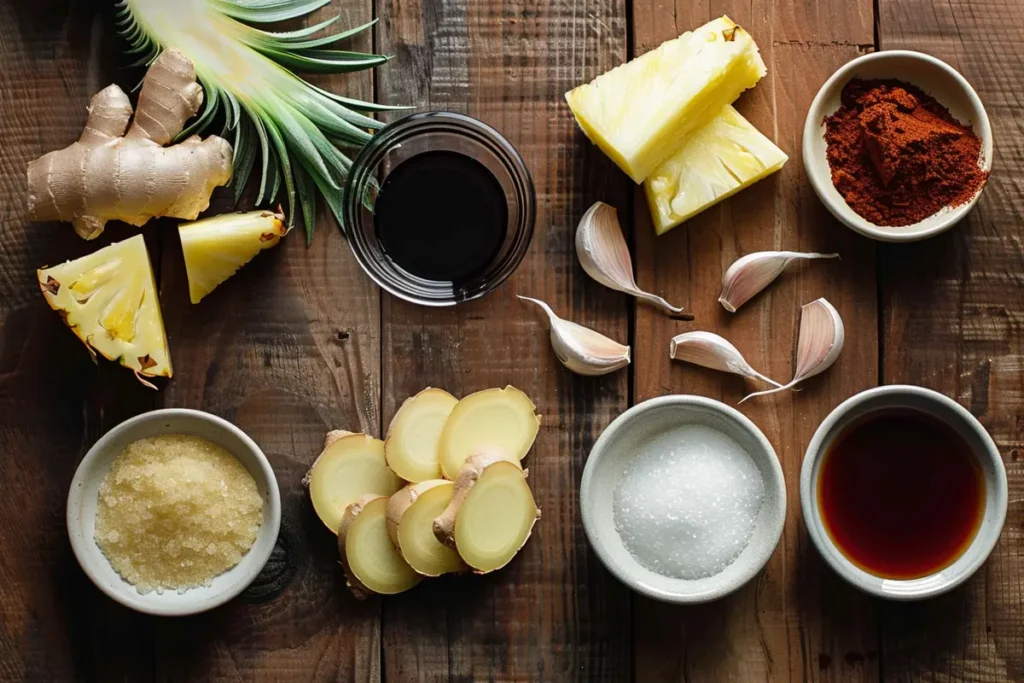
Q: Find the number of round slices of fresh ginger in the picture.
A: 6